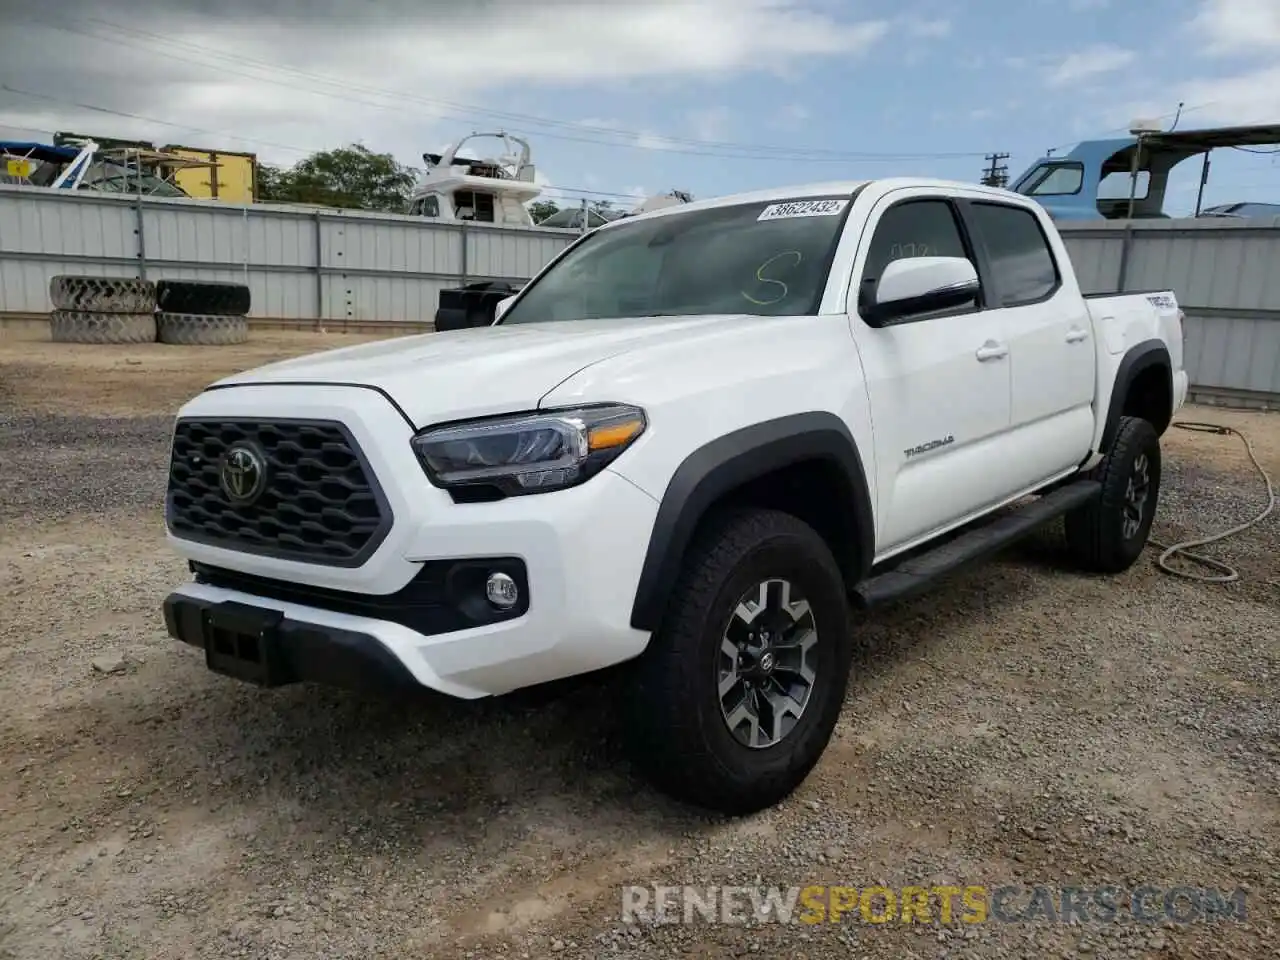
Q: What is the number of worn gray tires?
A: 3